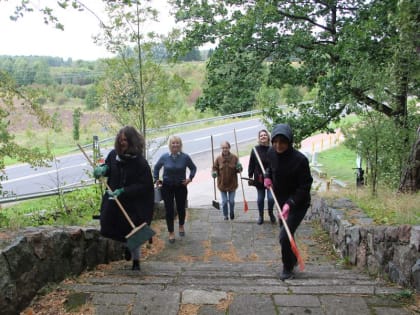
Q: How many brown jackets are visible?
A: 1